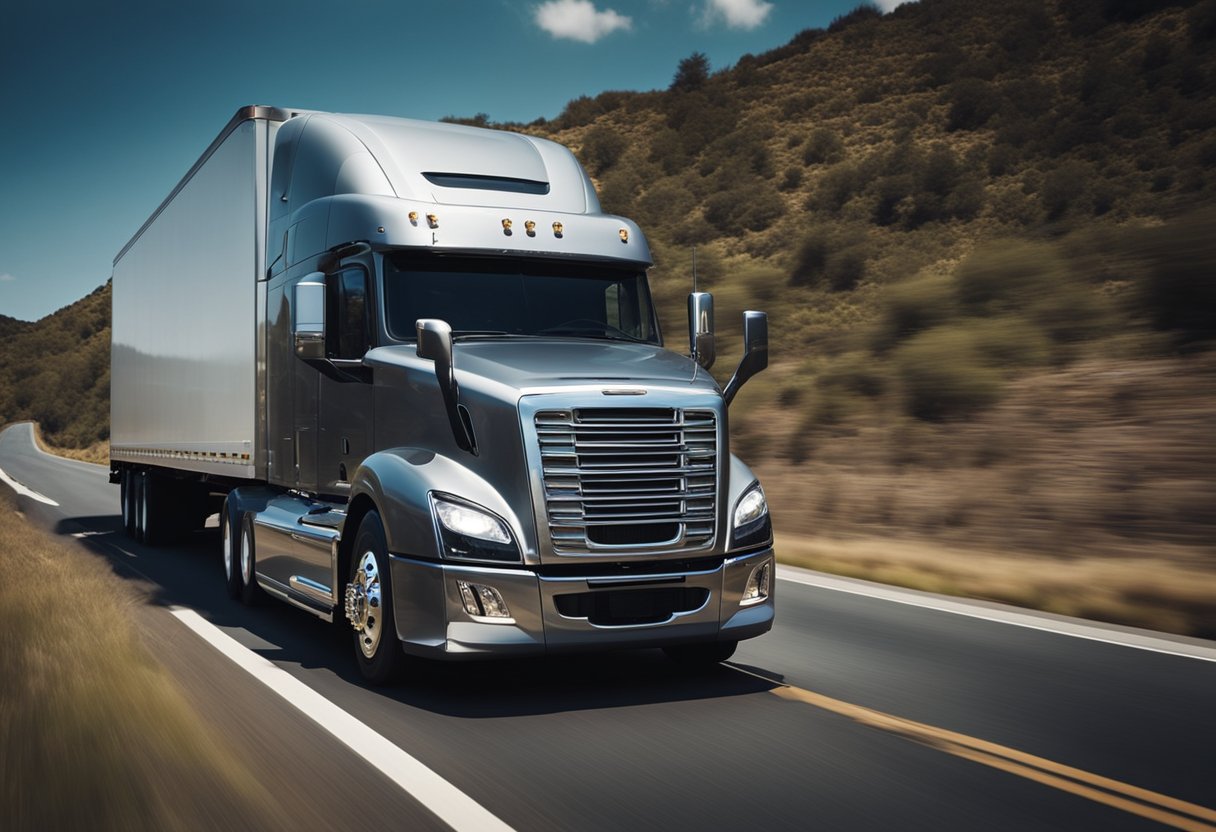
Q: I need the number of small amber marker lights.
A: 6